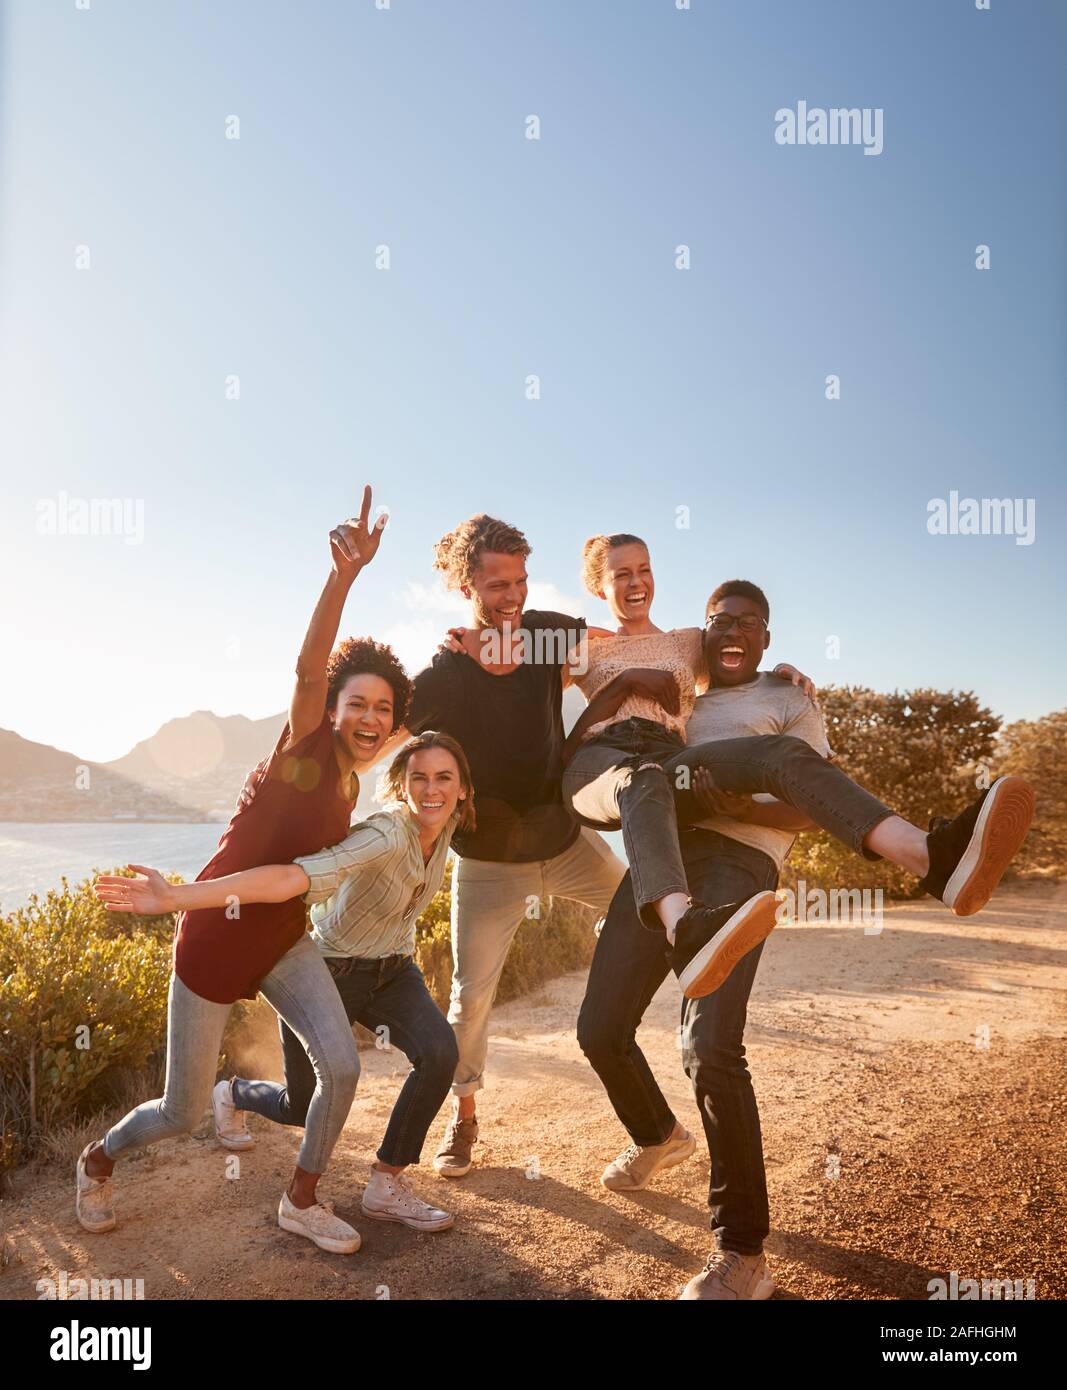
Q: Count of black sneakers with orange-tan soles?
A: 2